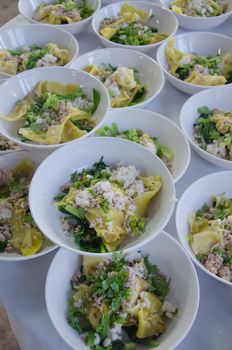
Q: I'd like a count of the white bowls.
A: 14